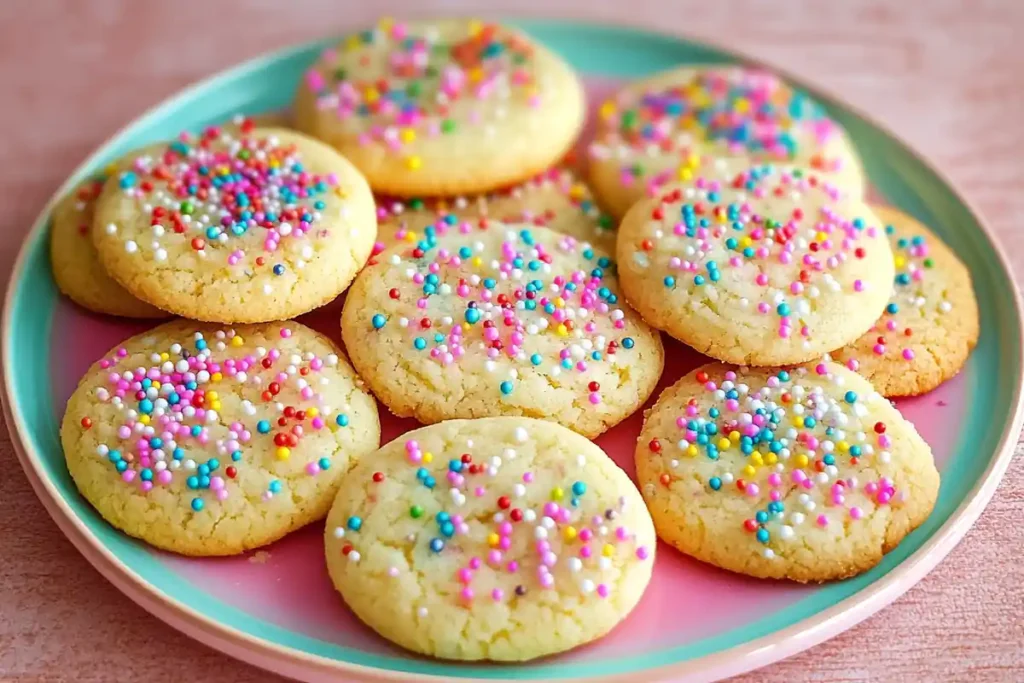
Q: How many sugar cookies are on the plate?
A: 11